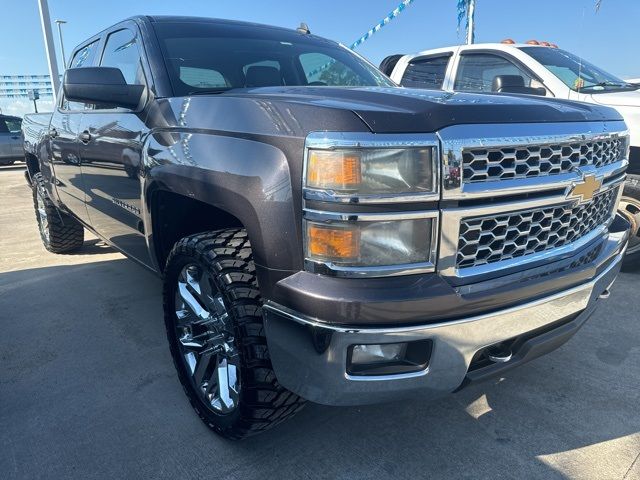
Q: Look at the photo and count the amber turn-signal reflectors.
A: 2